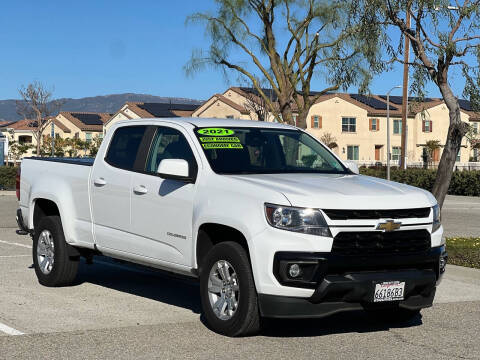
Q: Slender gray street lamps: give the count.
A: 1